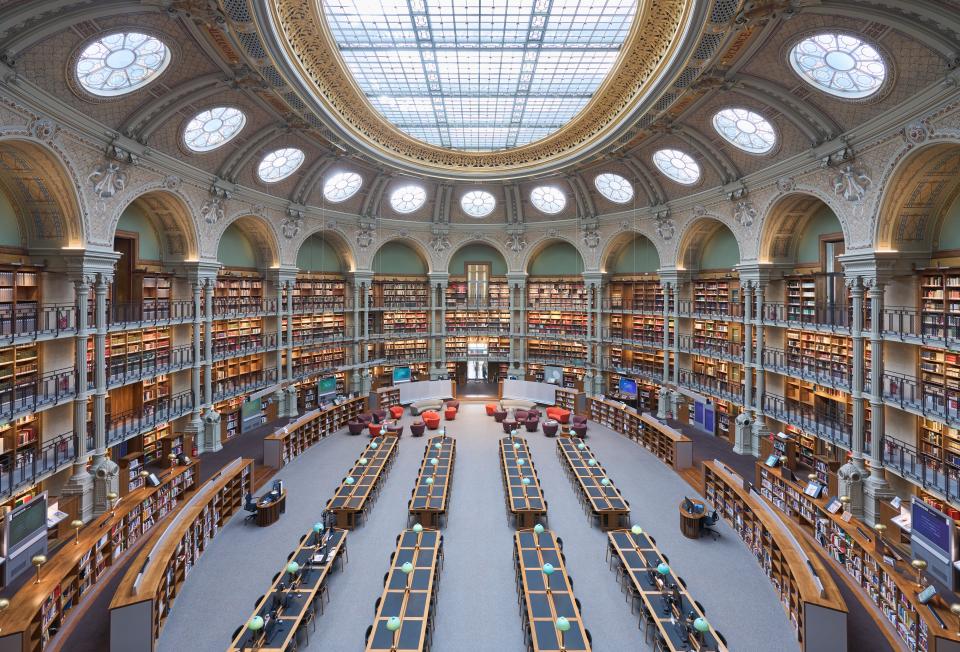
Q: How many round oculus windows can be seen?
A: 11